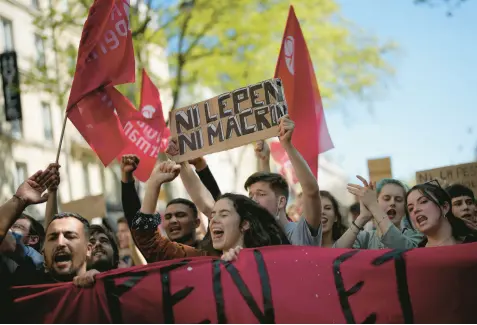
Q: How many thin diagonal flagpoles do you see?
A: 1